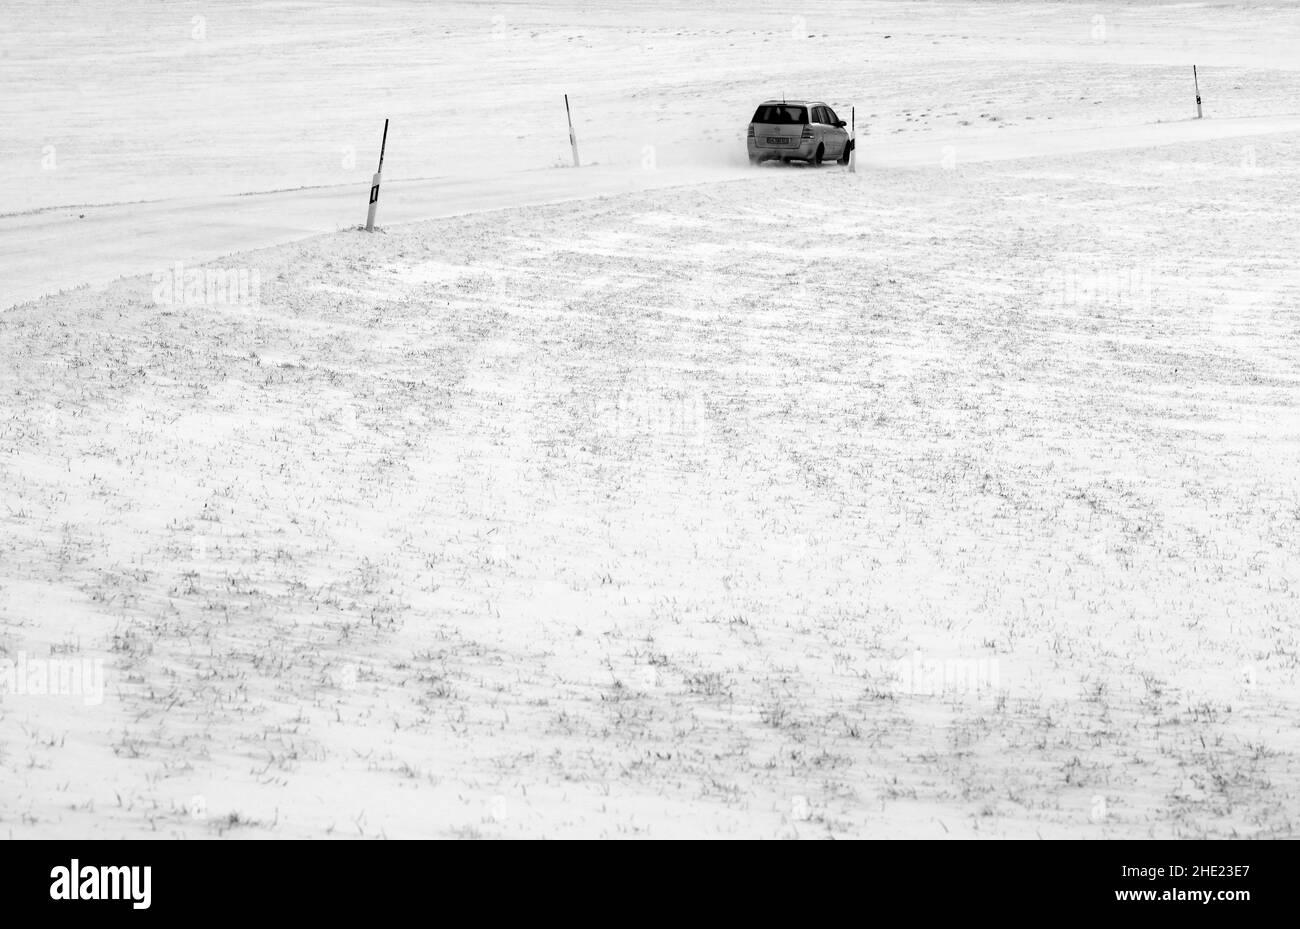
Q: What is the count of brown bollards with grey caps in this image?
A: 0